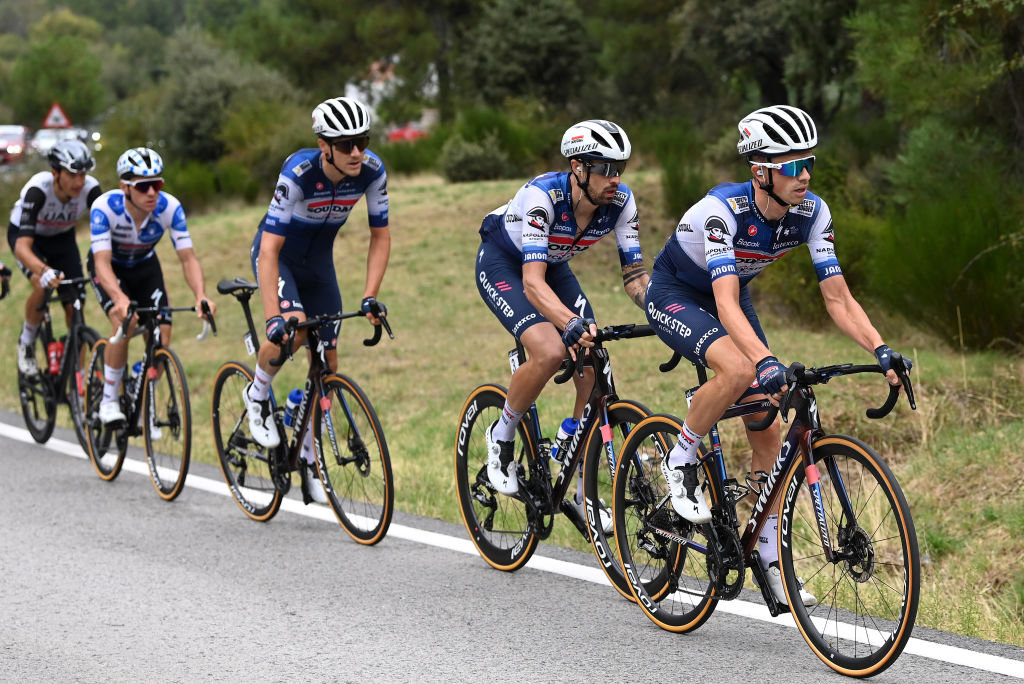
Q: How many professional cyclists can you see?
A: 5